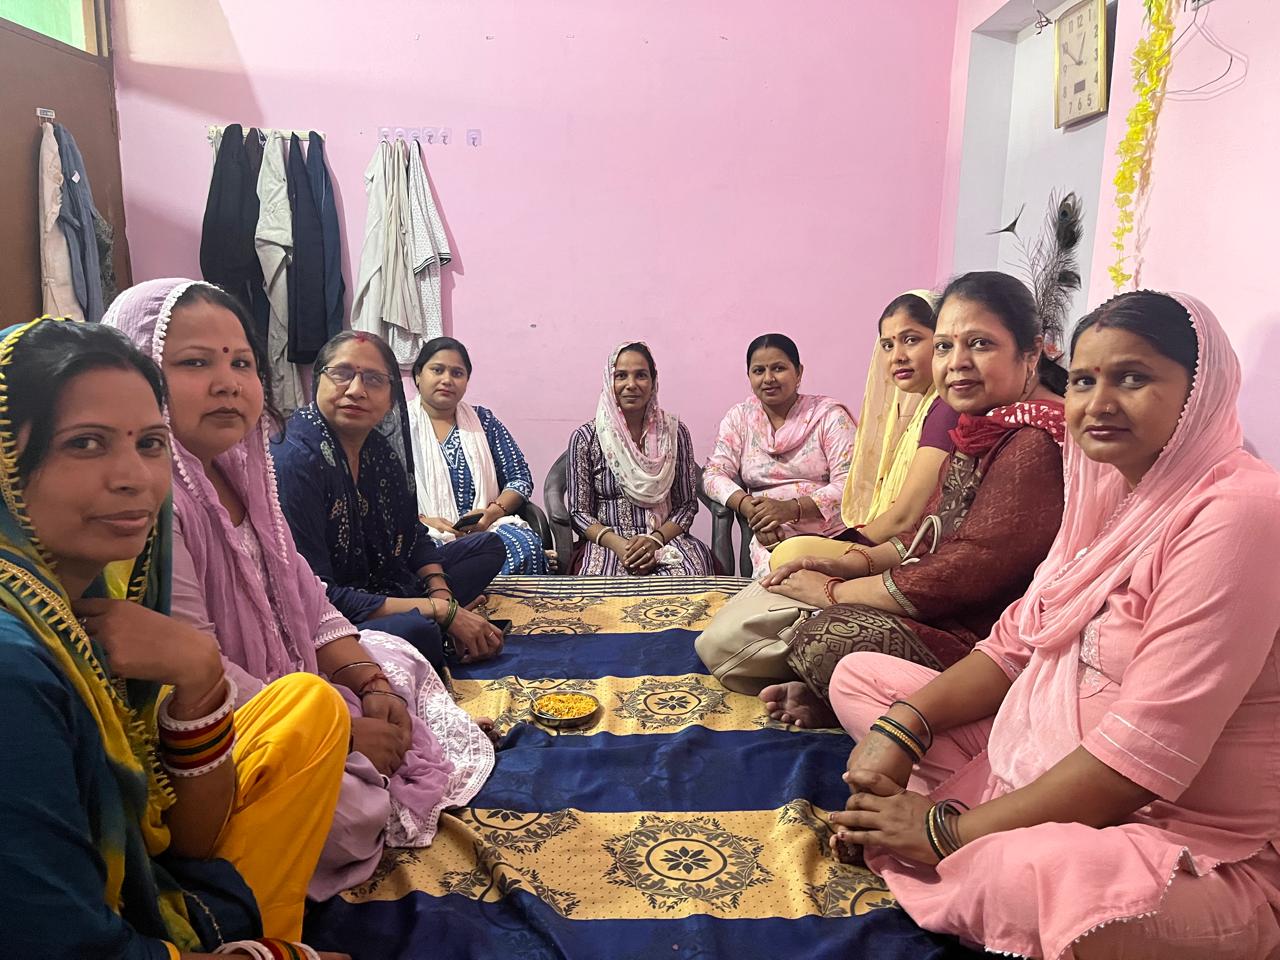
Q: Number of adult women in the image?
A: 9